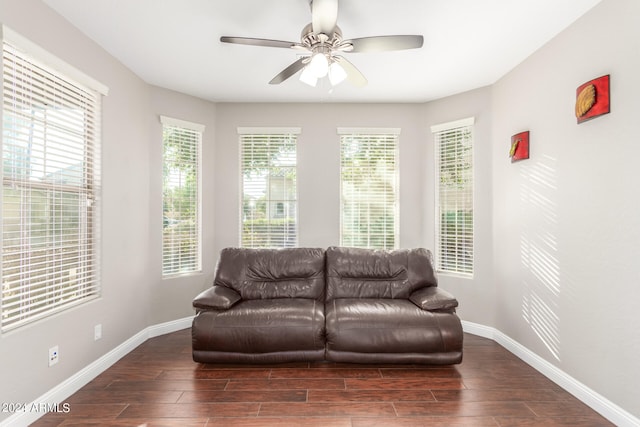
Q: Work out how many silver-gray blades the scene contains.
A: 5